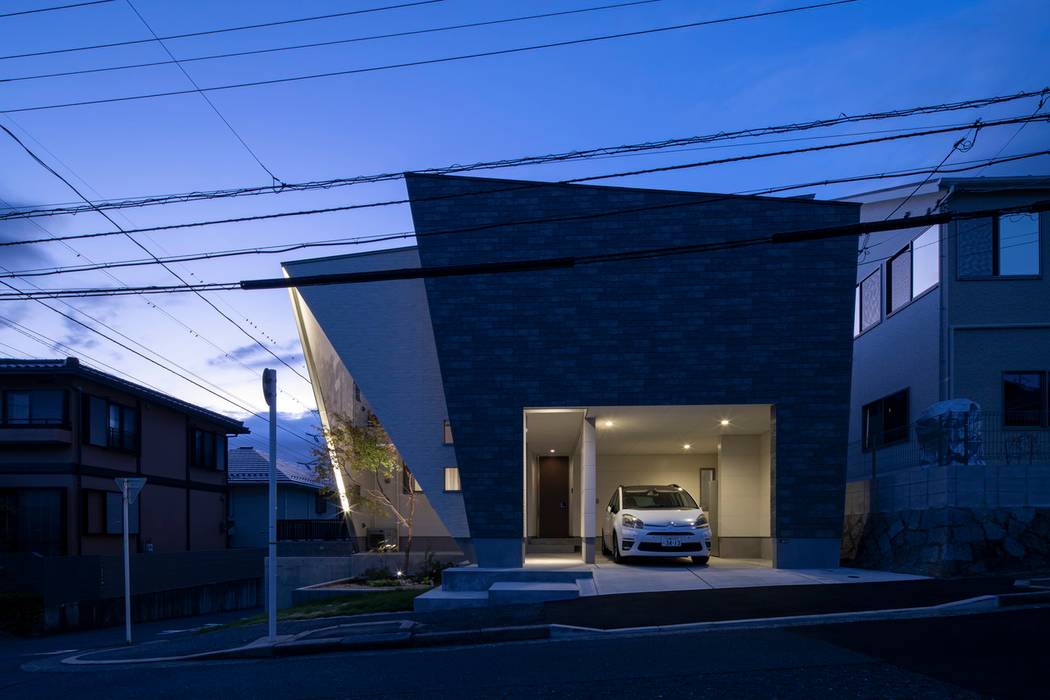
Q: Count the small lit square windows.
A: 2